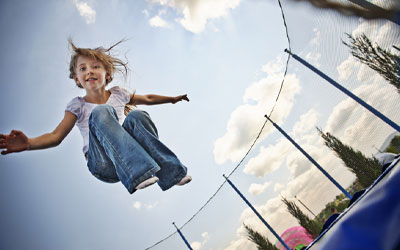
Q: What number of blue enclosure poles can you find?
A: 4